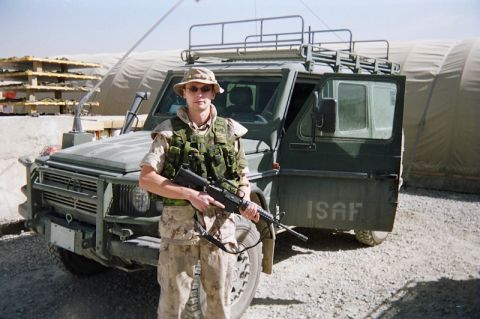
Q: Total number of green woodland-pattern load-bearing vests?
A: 1